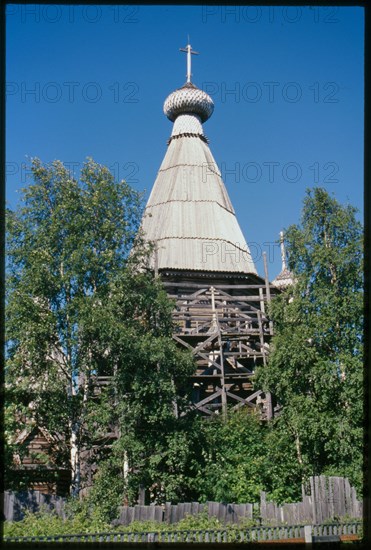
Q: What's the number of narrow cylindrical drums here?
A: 1